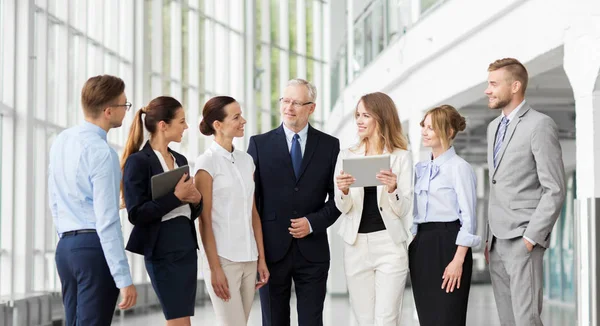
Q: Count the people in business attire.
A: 7